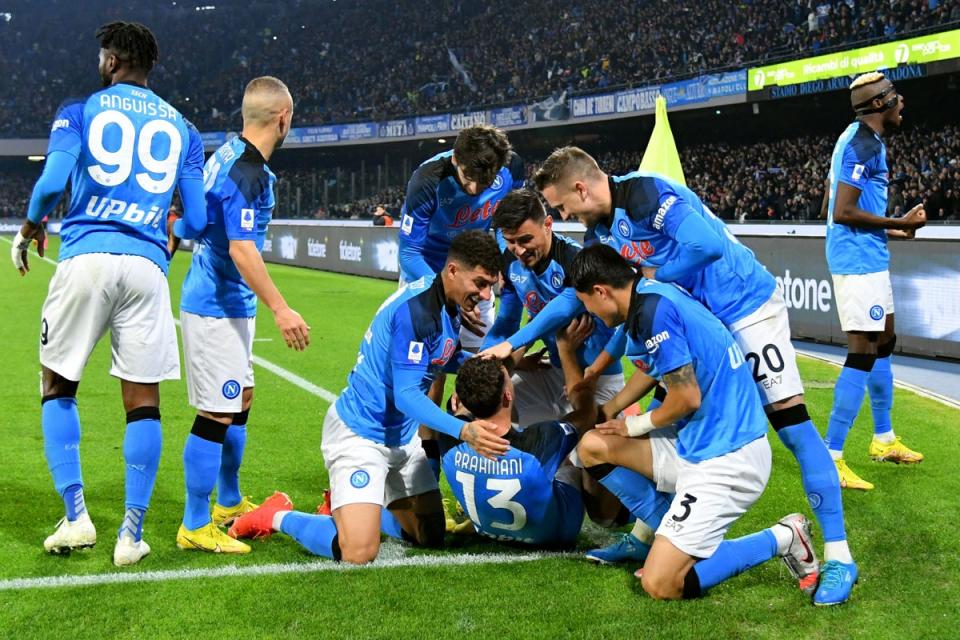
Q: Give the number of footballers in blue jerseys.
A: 9